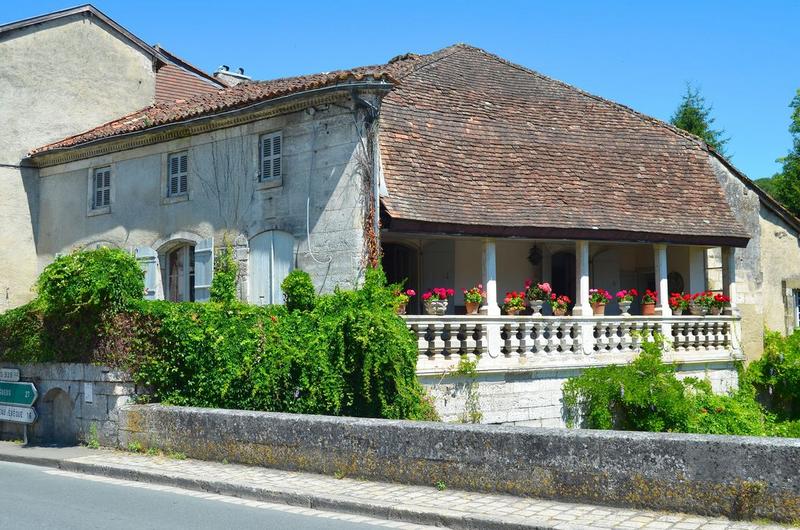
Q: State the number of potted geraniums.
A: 12